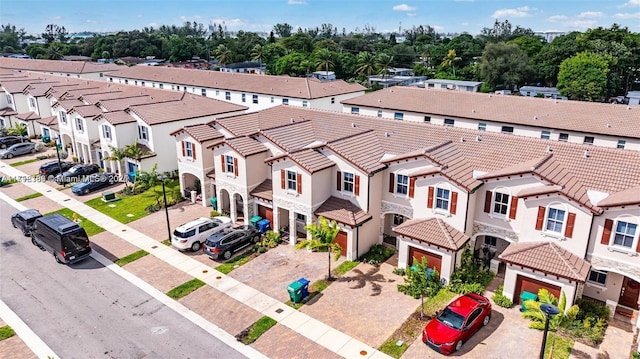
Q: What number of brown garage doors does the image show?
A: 4